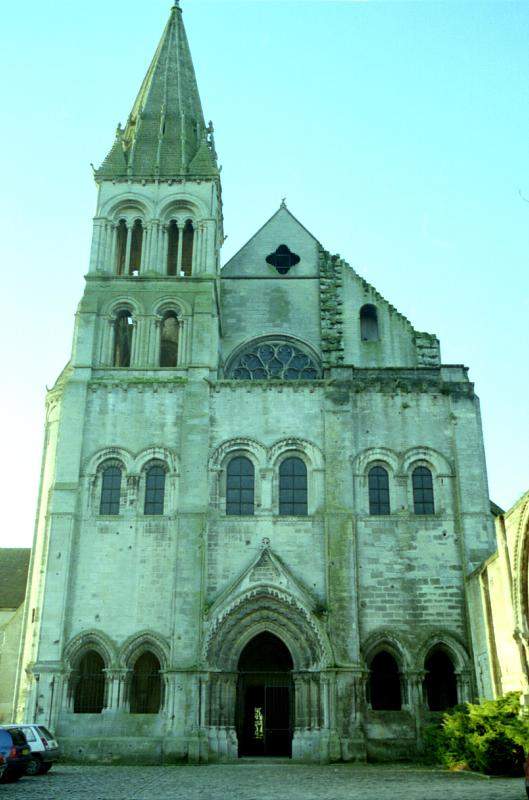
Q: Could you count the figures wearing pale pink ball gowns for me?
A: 0